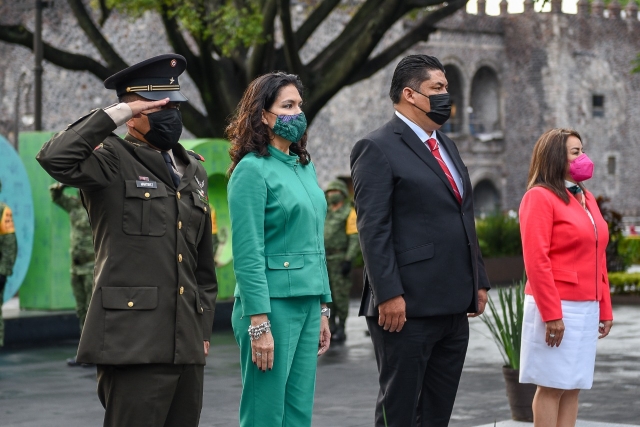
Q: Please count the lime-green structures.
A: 2